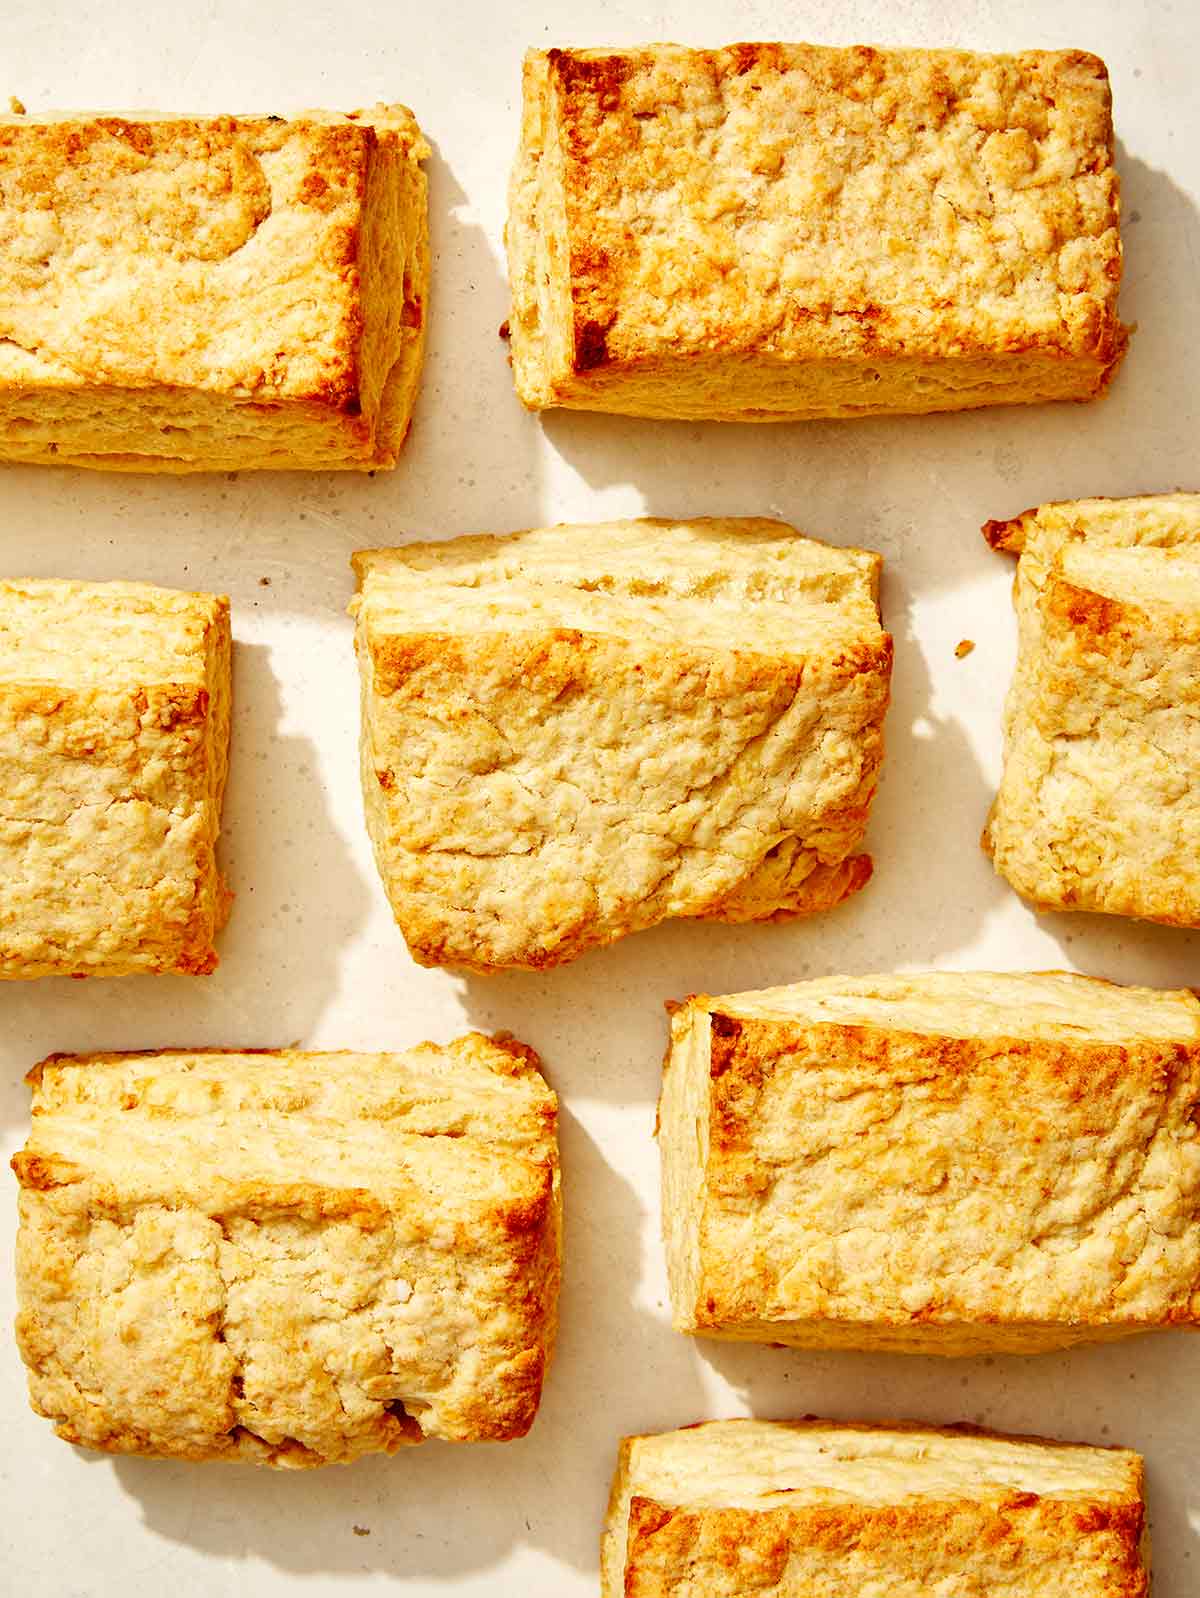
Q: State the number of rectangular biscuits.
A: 8